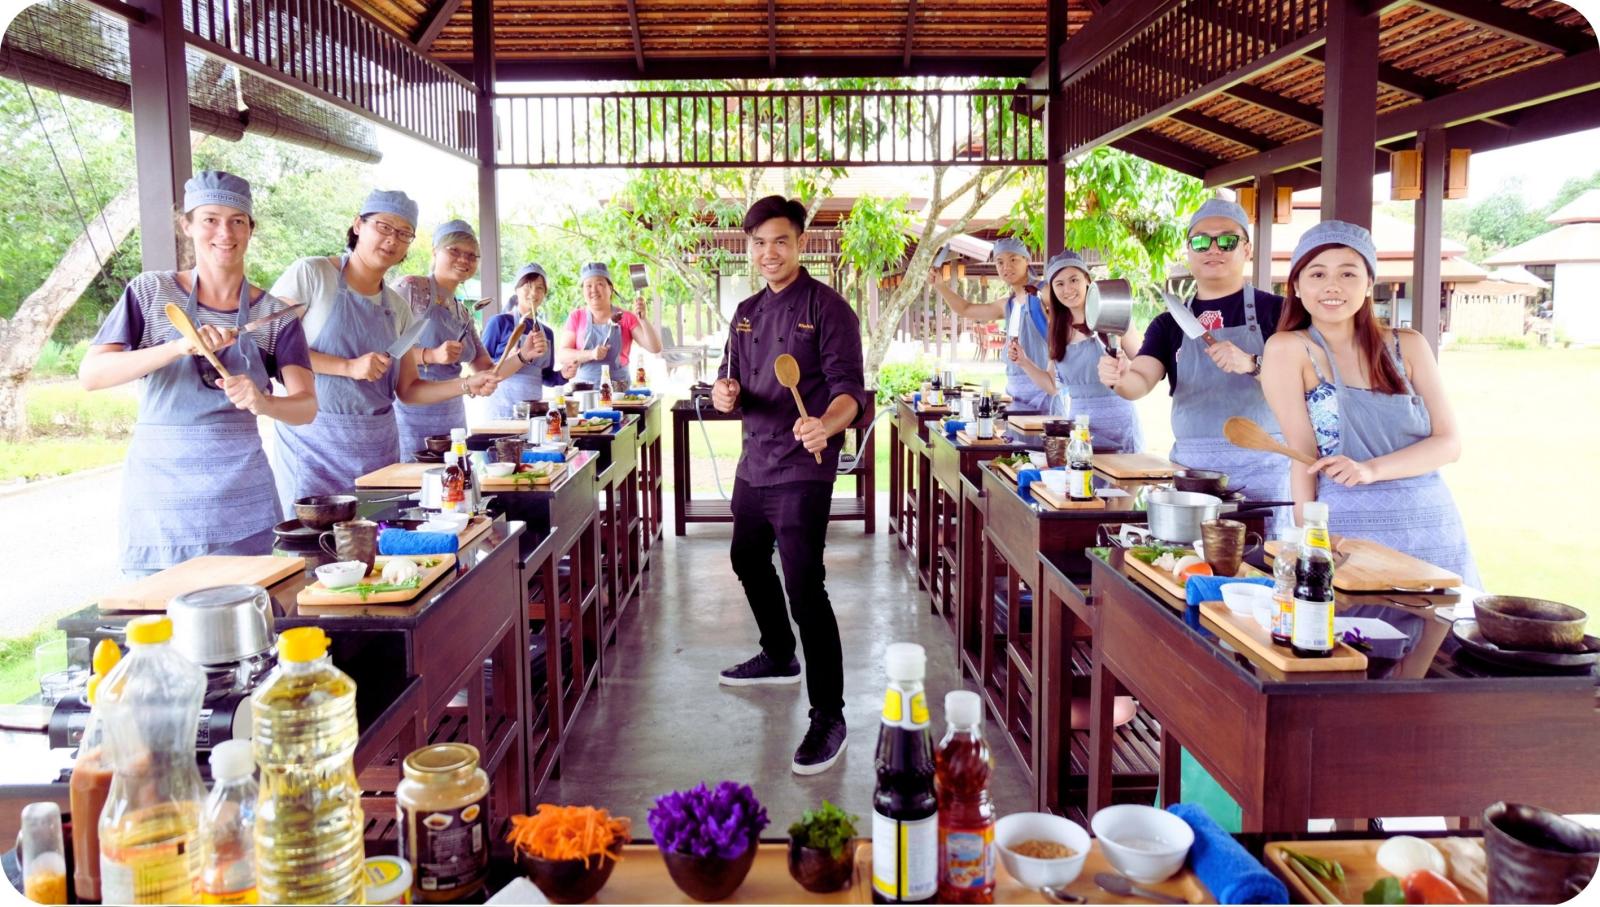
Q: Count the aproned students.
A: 9